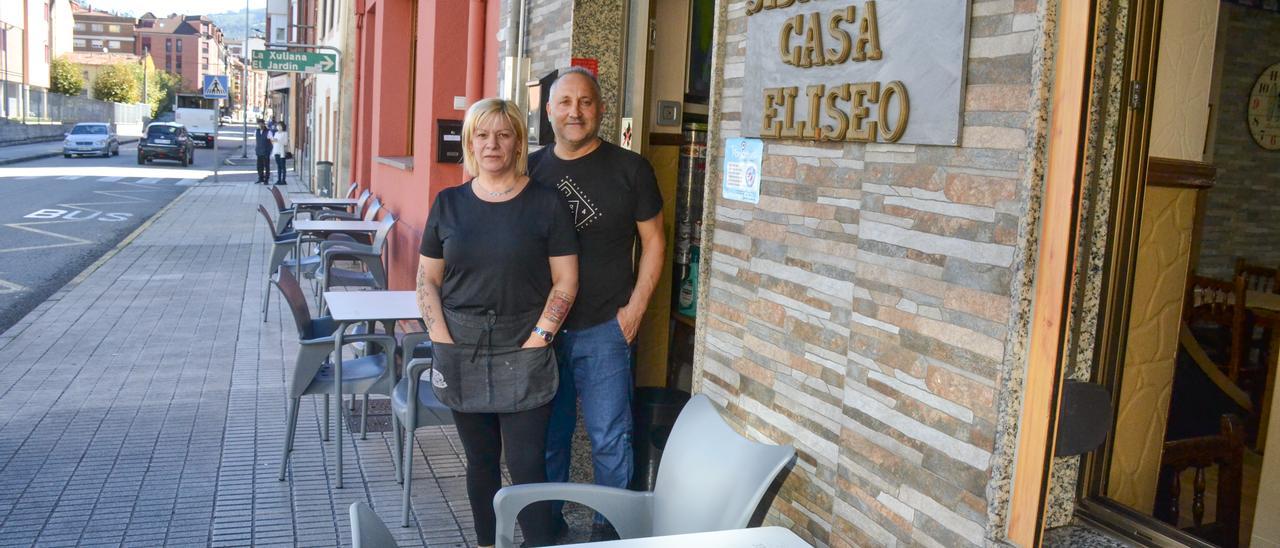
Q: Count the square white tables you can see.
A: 4